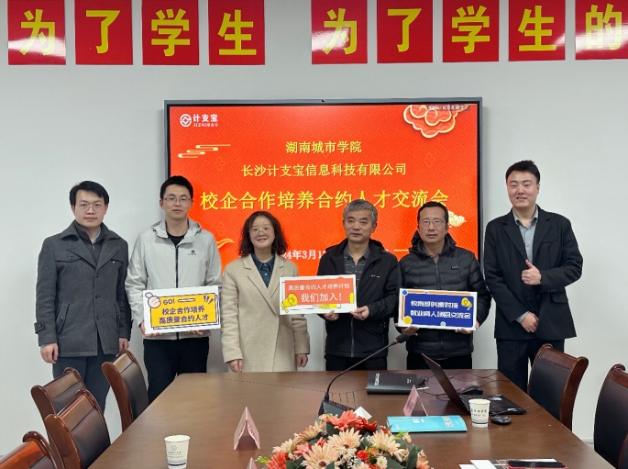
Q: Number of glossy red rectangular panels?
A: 9